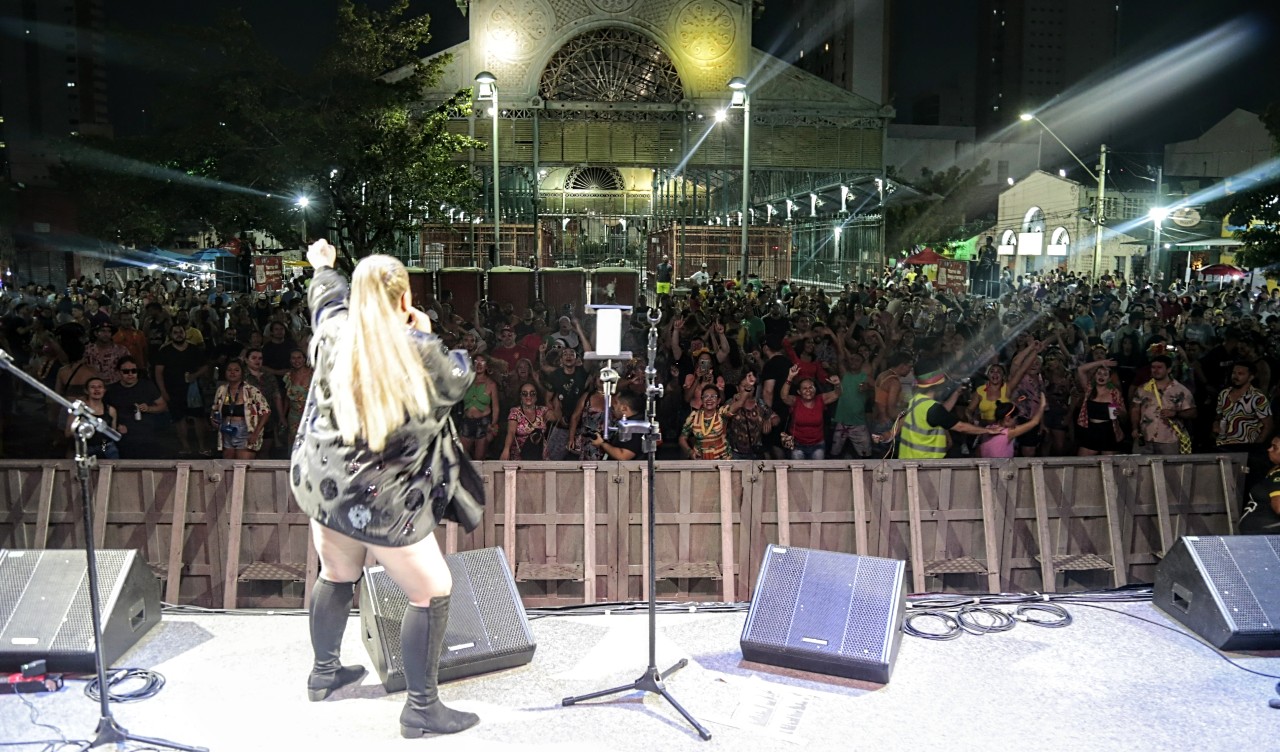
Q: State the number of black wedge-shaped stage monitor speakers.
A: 4